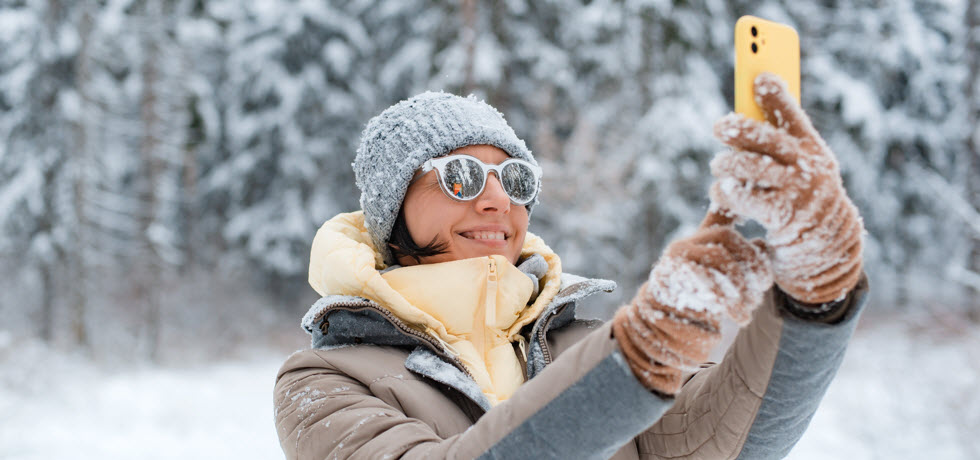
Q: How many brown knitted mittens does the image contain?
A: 2